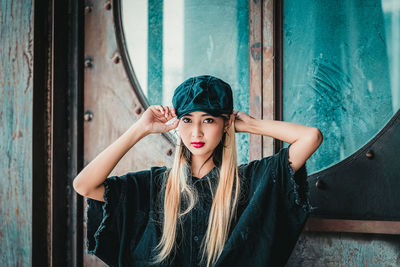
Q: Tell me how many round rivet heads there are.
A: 9